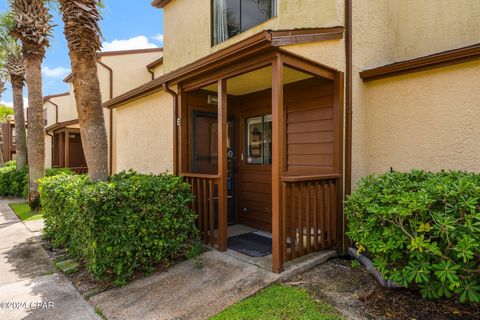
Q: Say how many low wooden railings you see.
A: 2